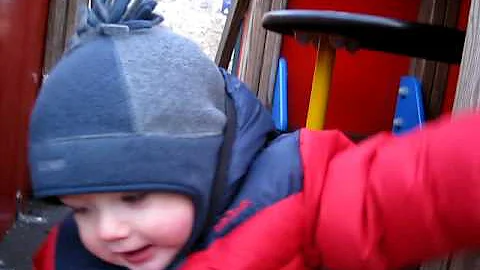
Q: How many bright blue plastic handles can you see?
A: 2